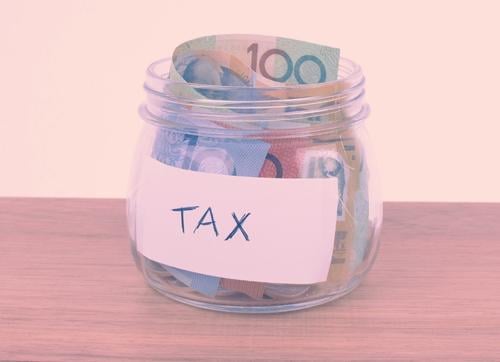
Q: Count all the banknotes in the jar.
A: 4